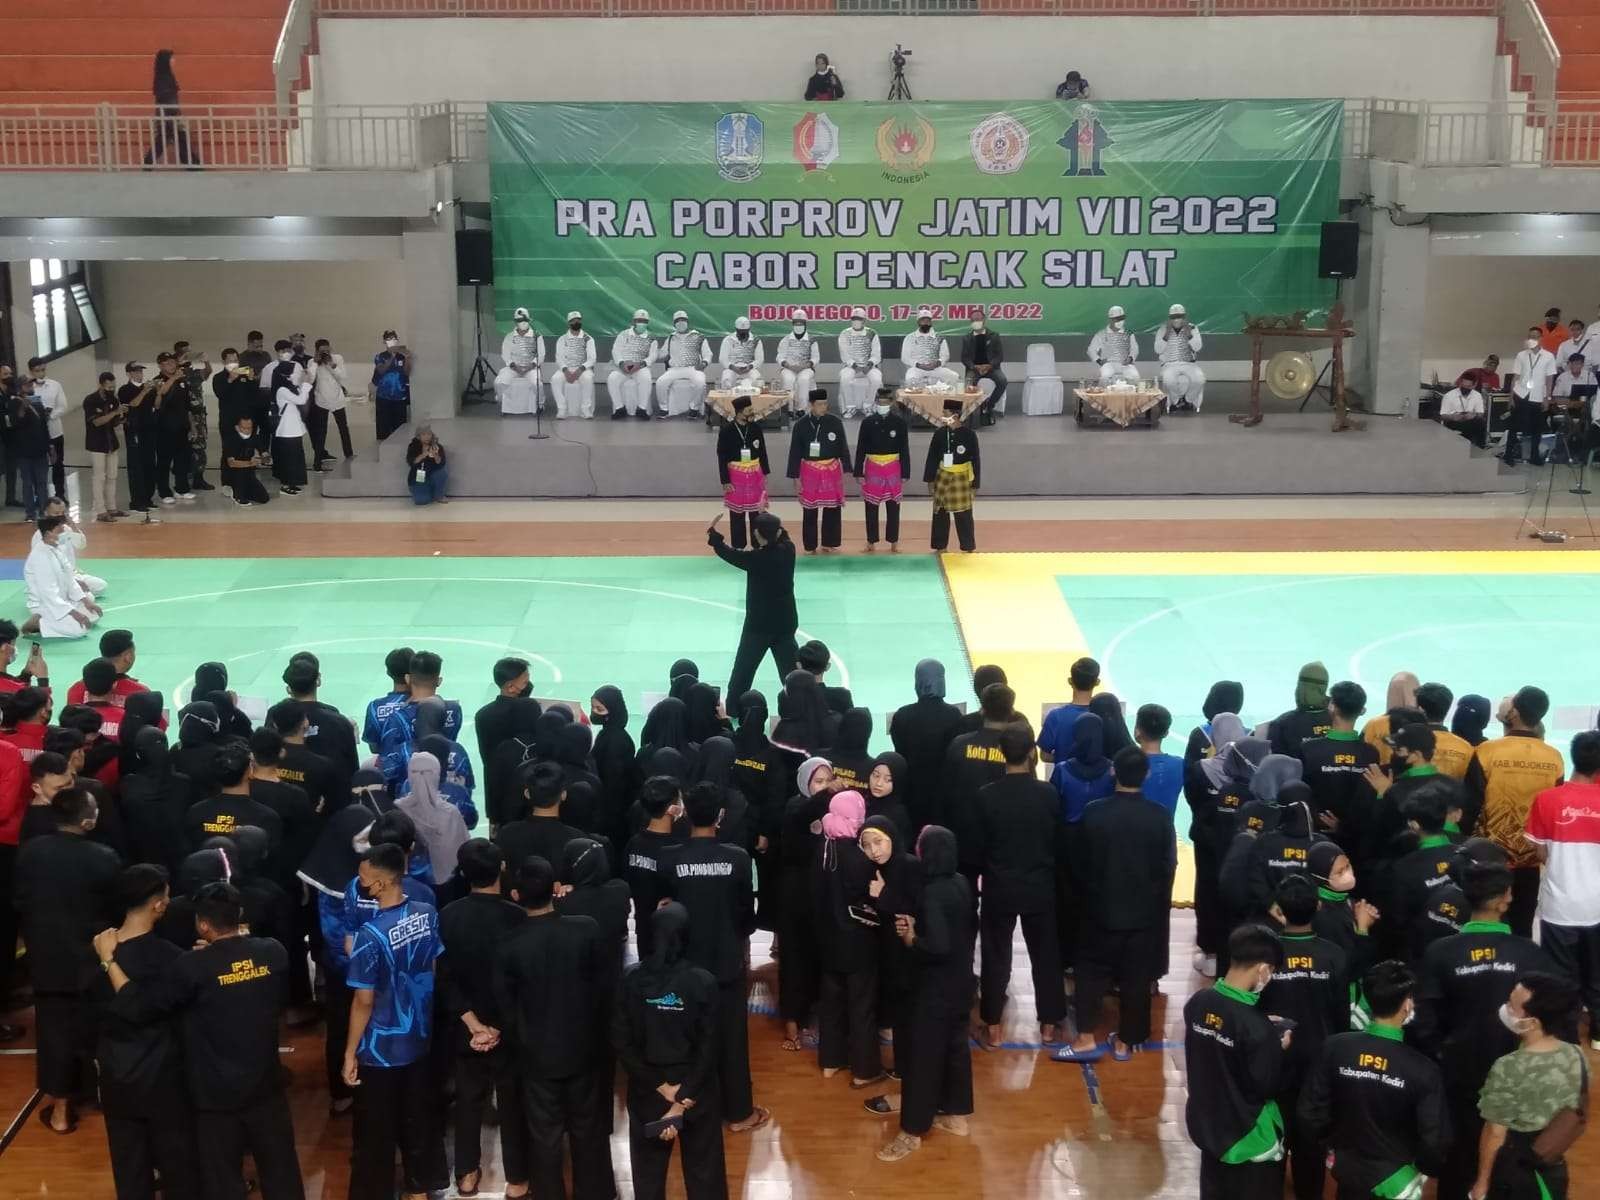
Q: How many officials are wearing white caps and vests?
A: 10